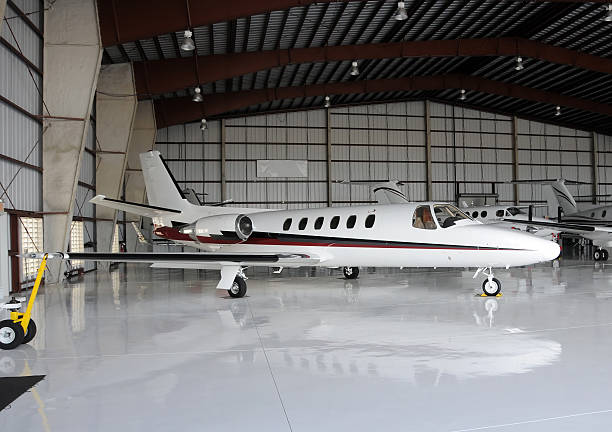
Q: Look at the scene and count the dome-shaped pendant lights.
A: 10